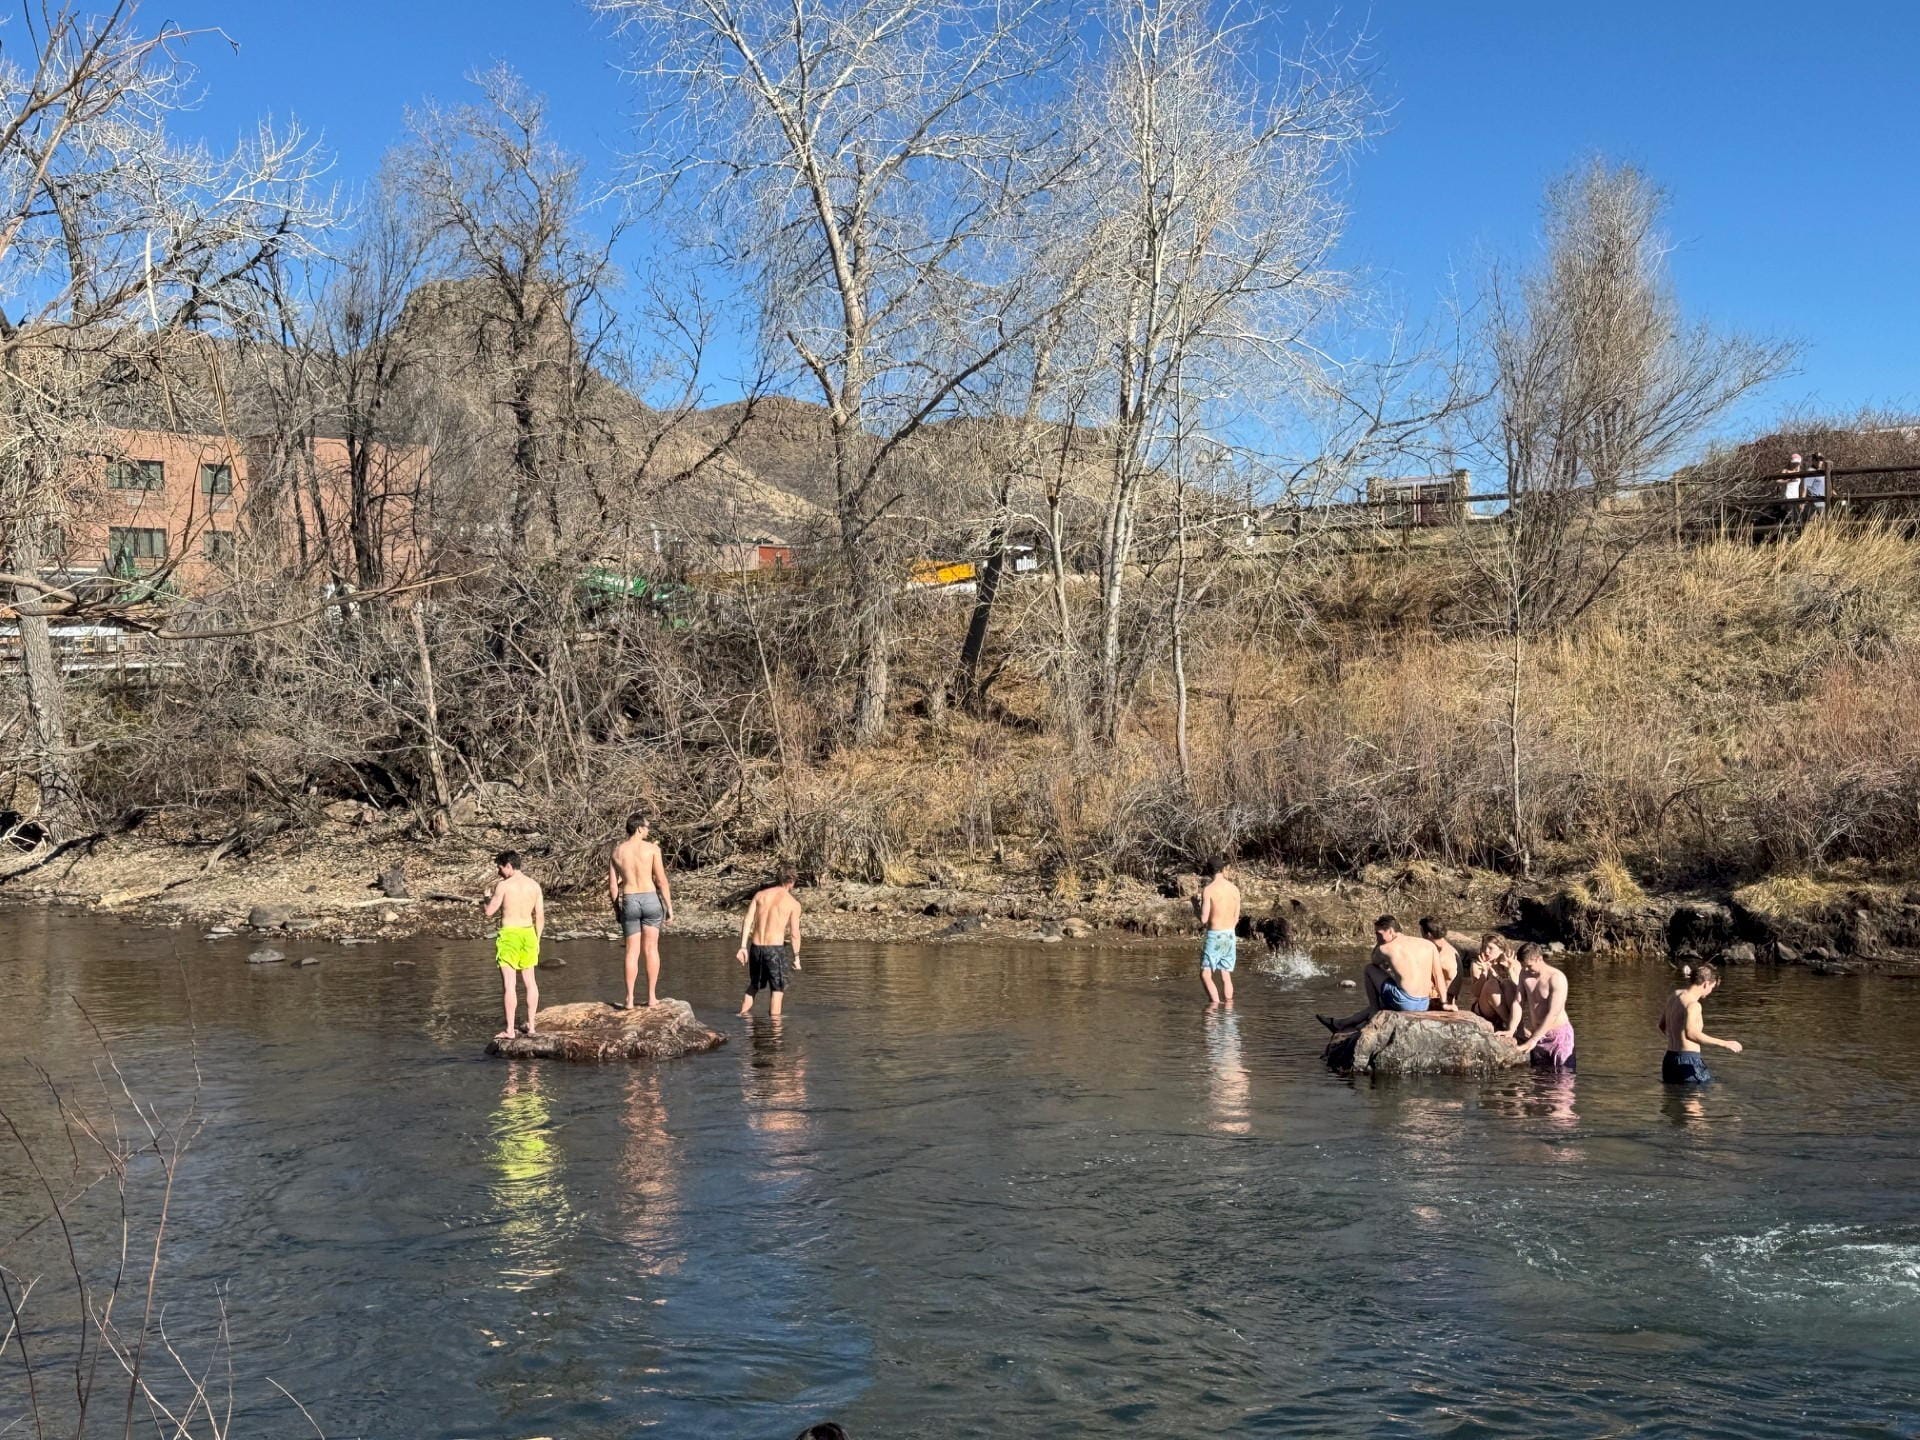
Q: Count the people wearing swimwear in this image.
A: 9